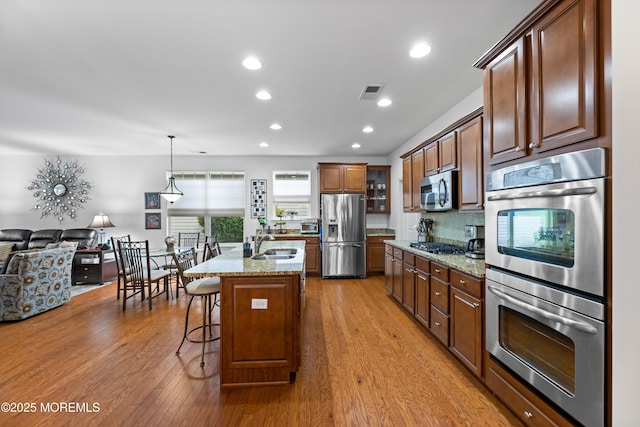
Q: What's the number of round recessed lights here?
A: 8